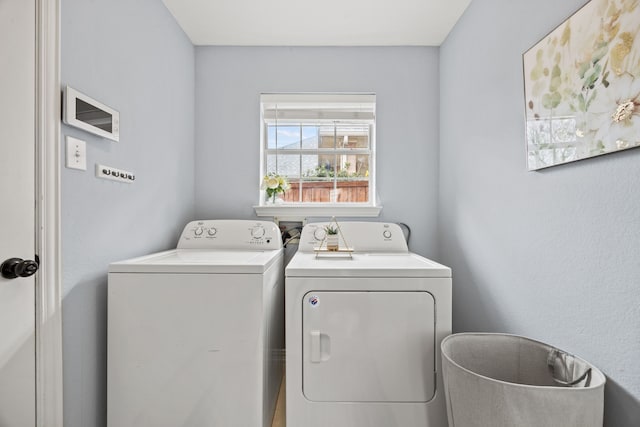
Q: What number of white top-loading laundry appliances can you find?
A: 1